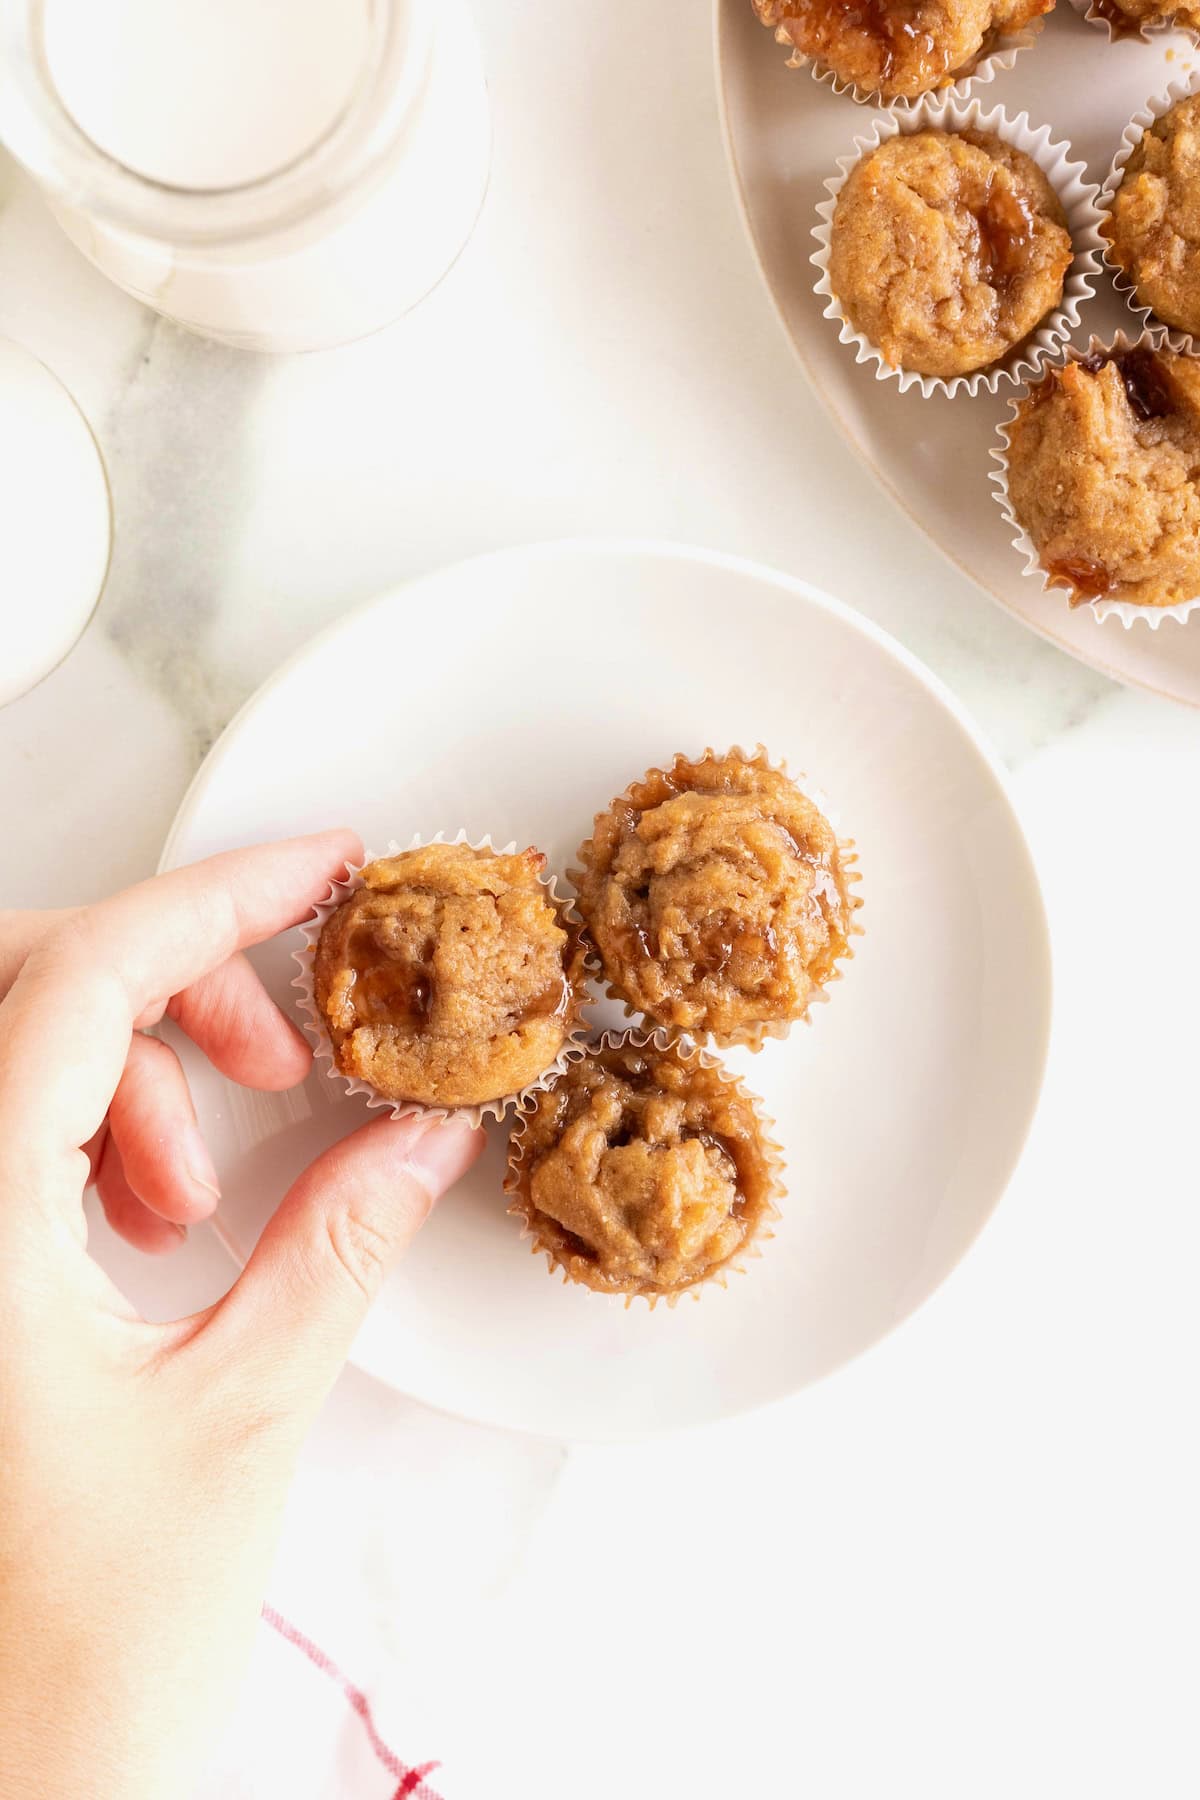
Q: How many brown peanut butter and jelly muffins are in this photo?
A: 8